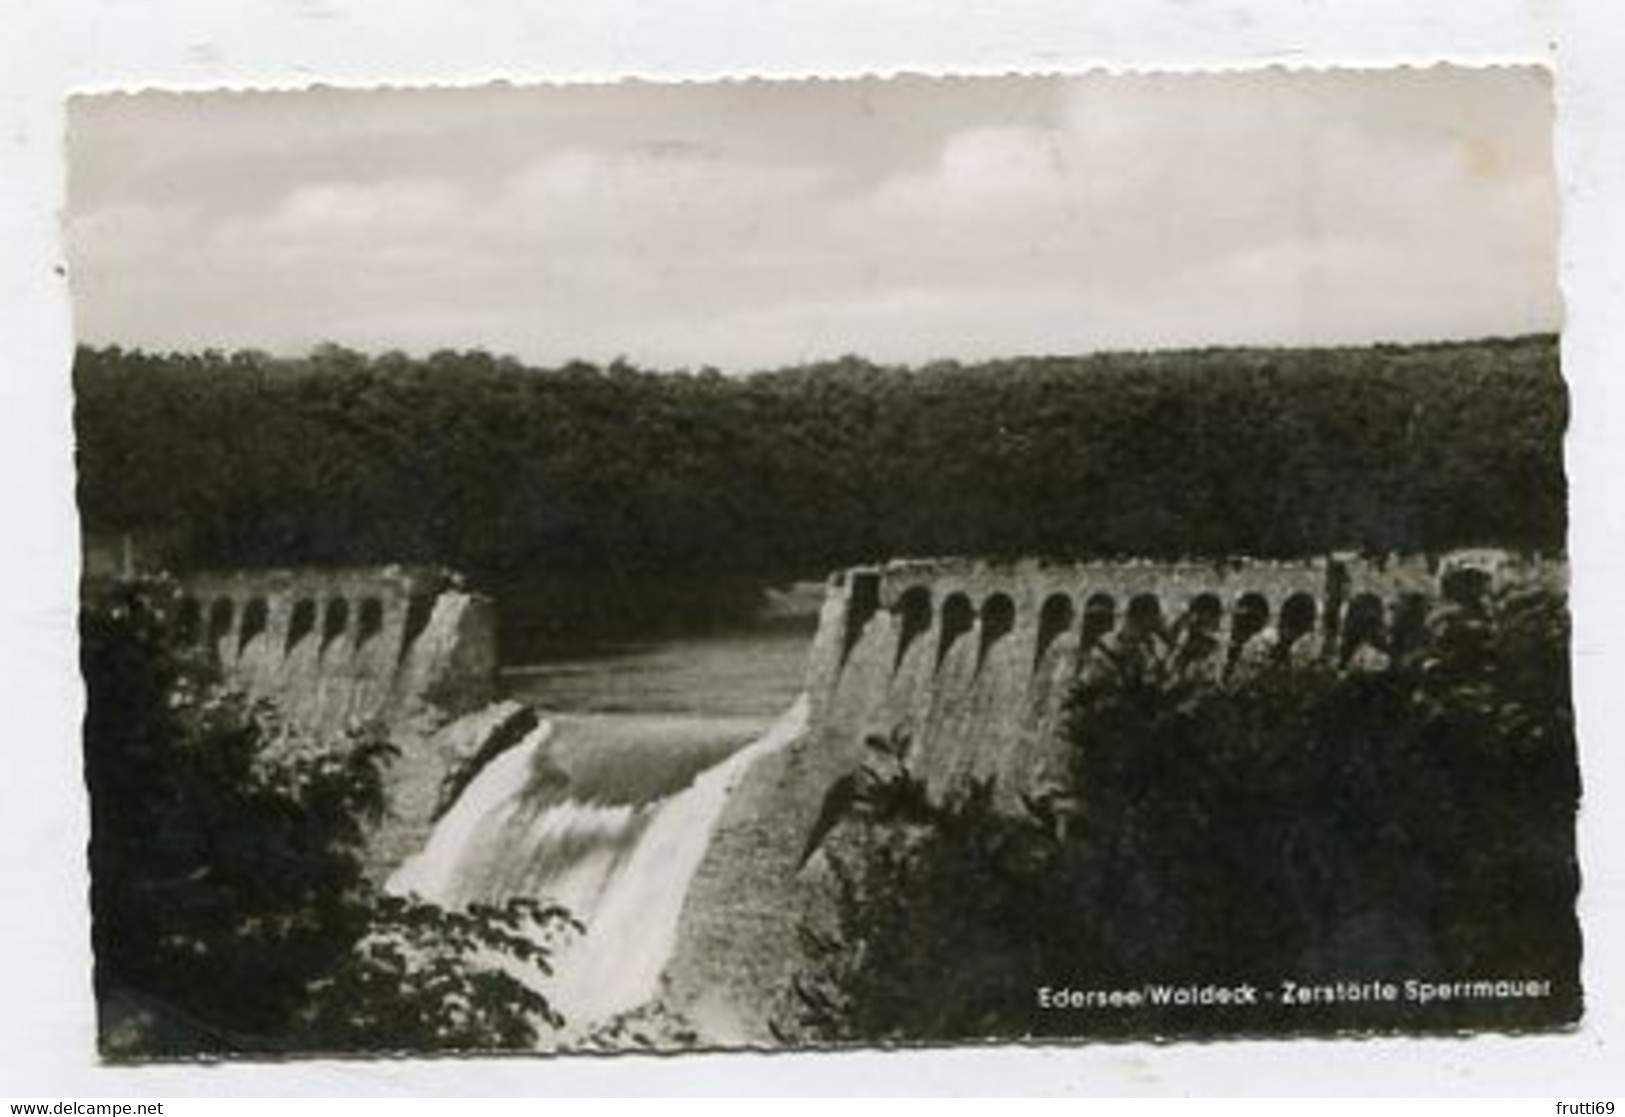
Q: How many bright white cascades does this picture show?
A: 2